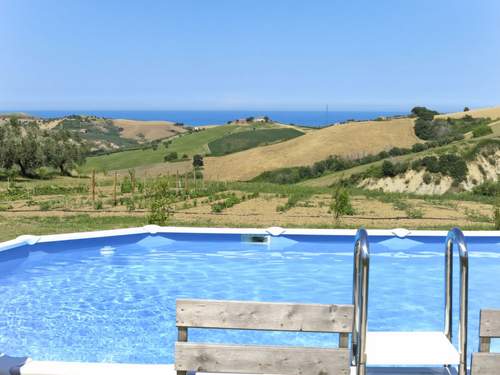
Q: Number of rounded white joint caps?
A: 4